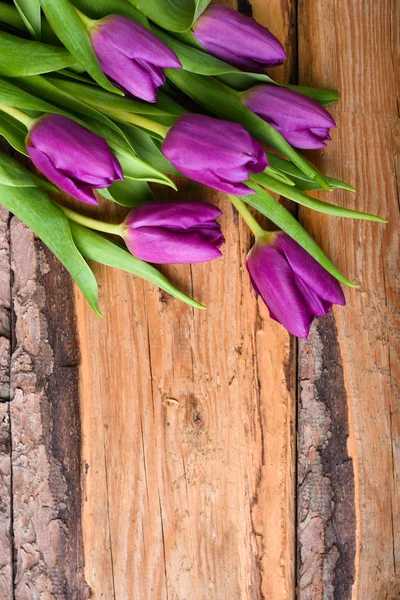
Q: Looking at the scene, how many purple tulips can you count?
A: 7